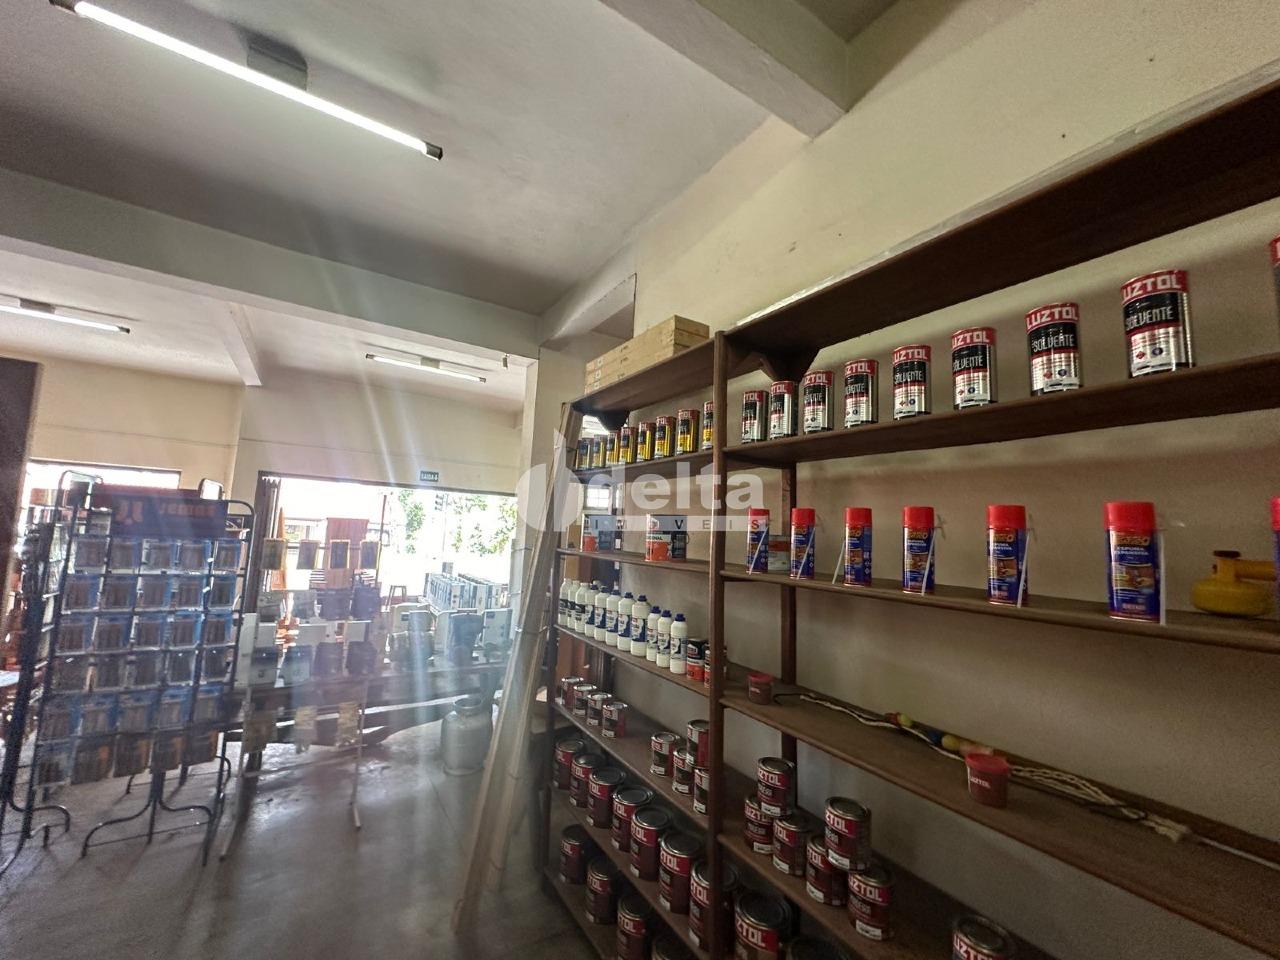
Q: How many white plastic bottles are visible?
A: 11